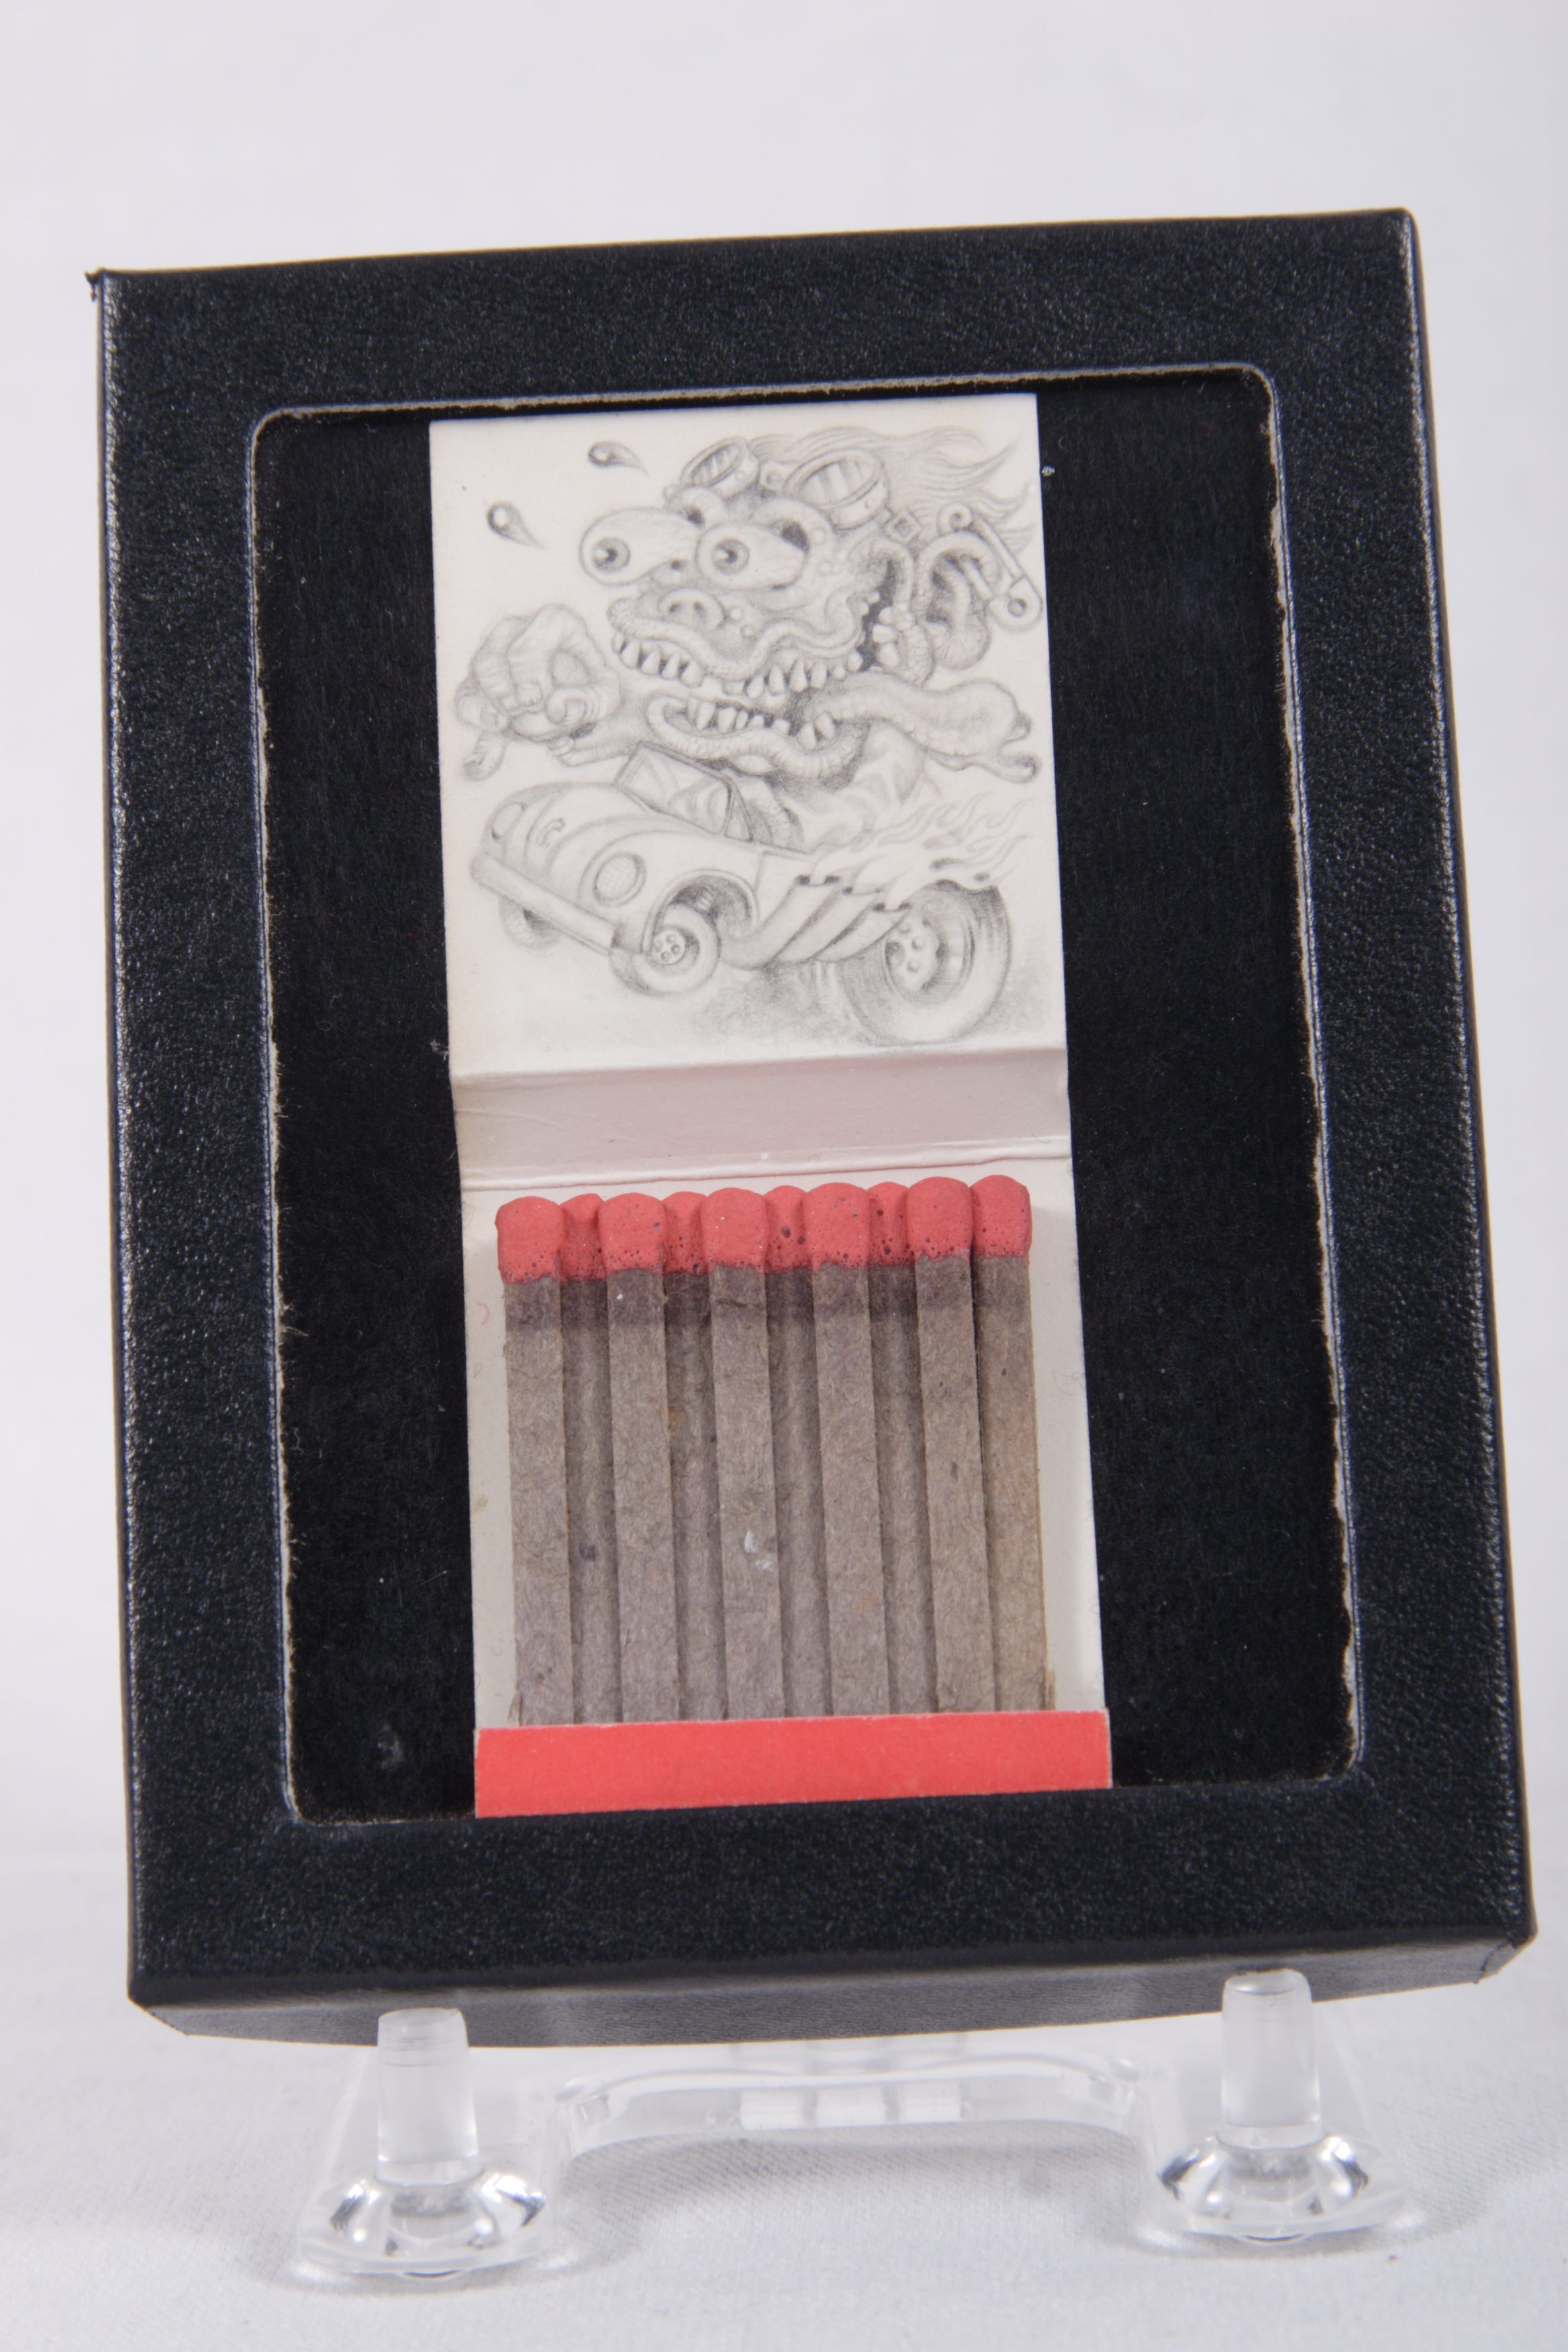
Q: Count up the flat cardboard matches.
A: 10